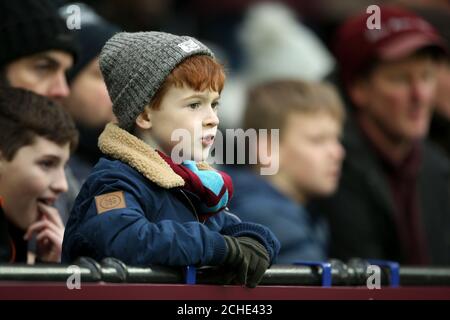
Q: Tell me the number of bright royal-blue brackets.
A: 3